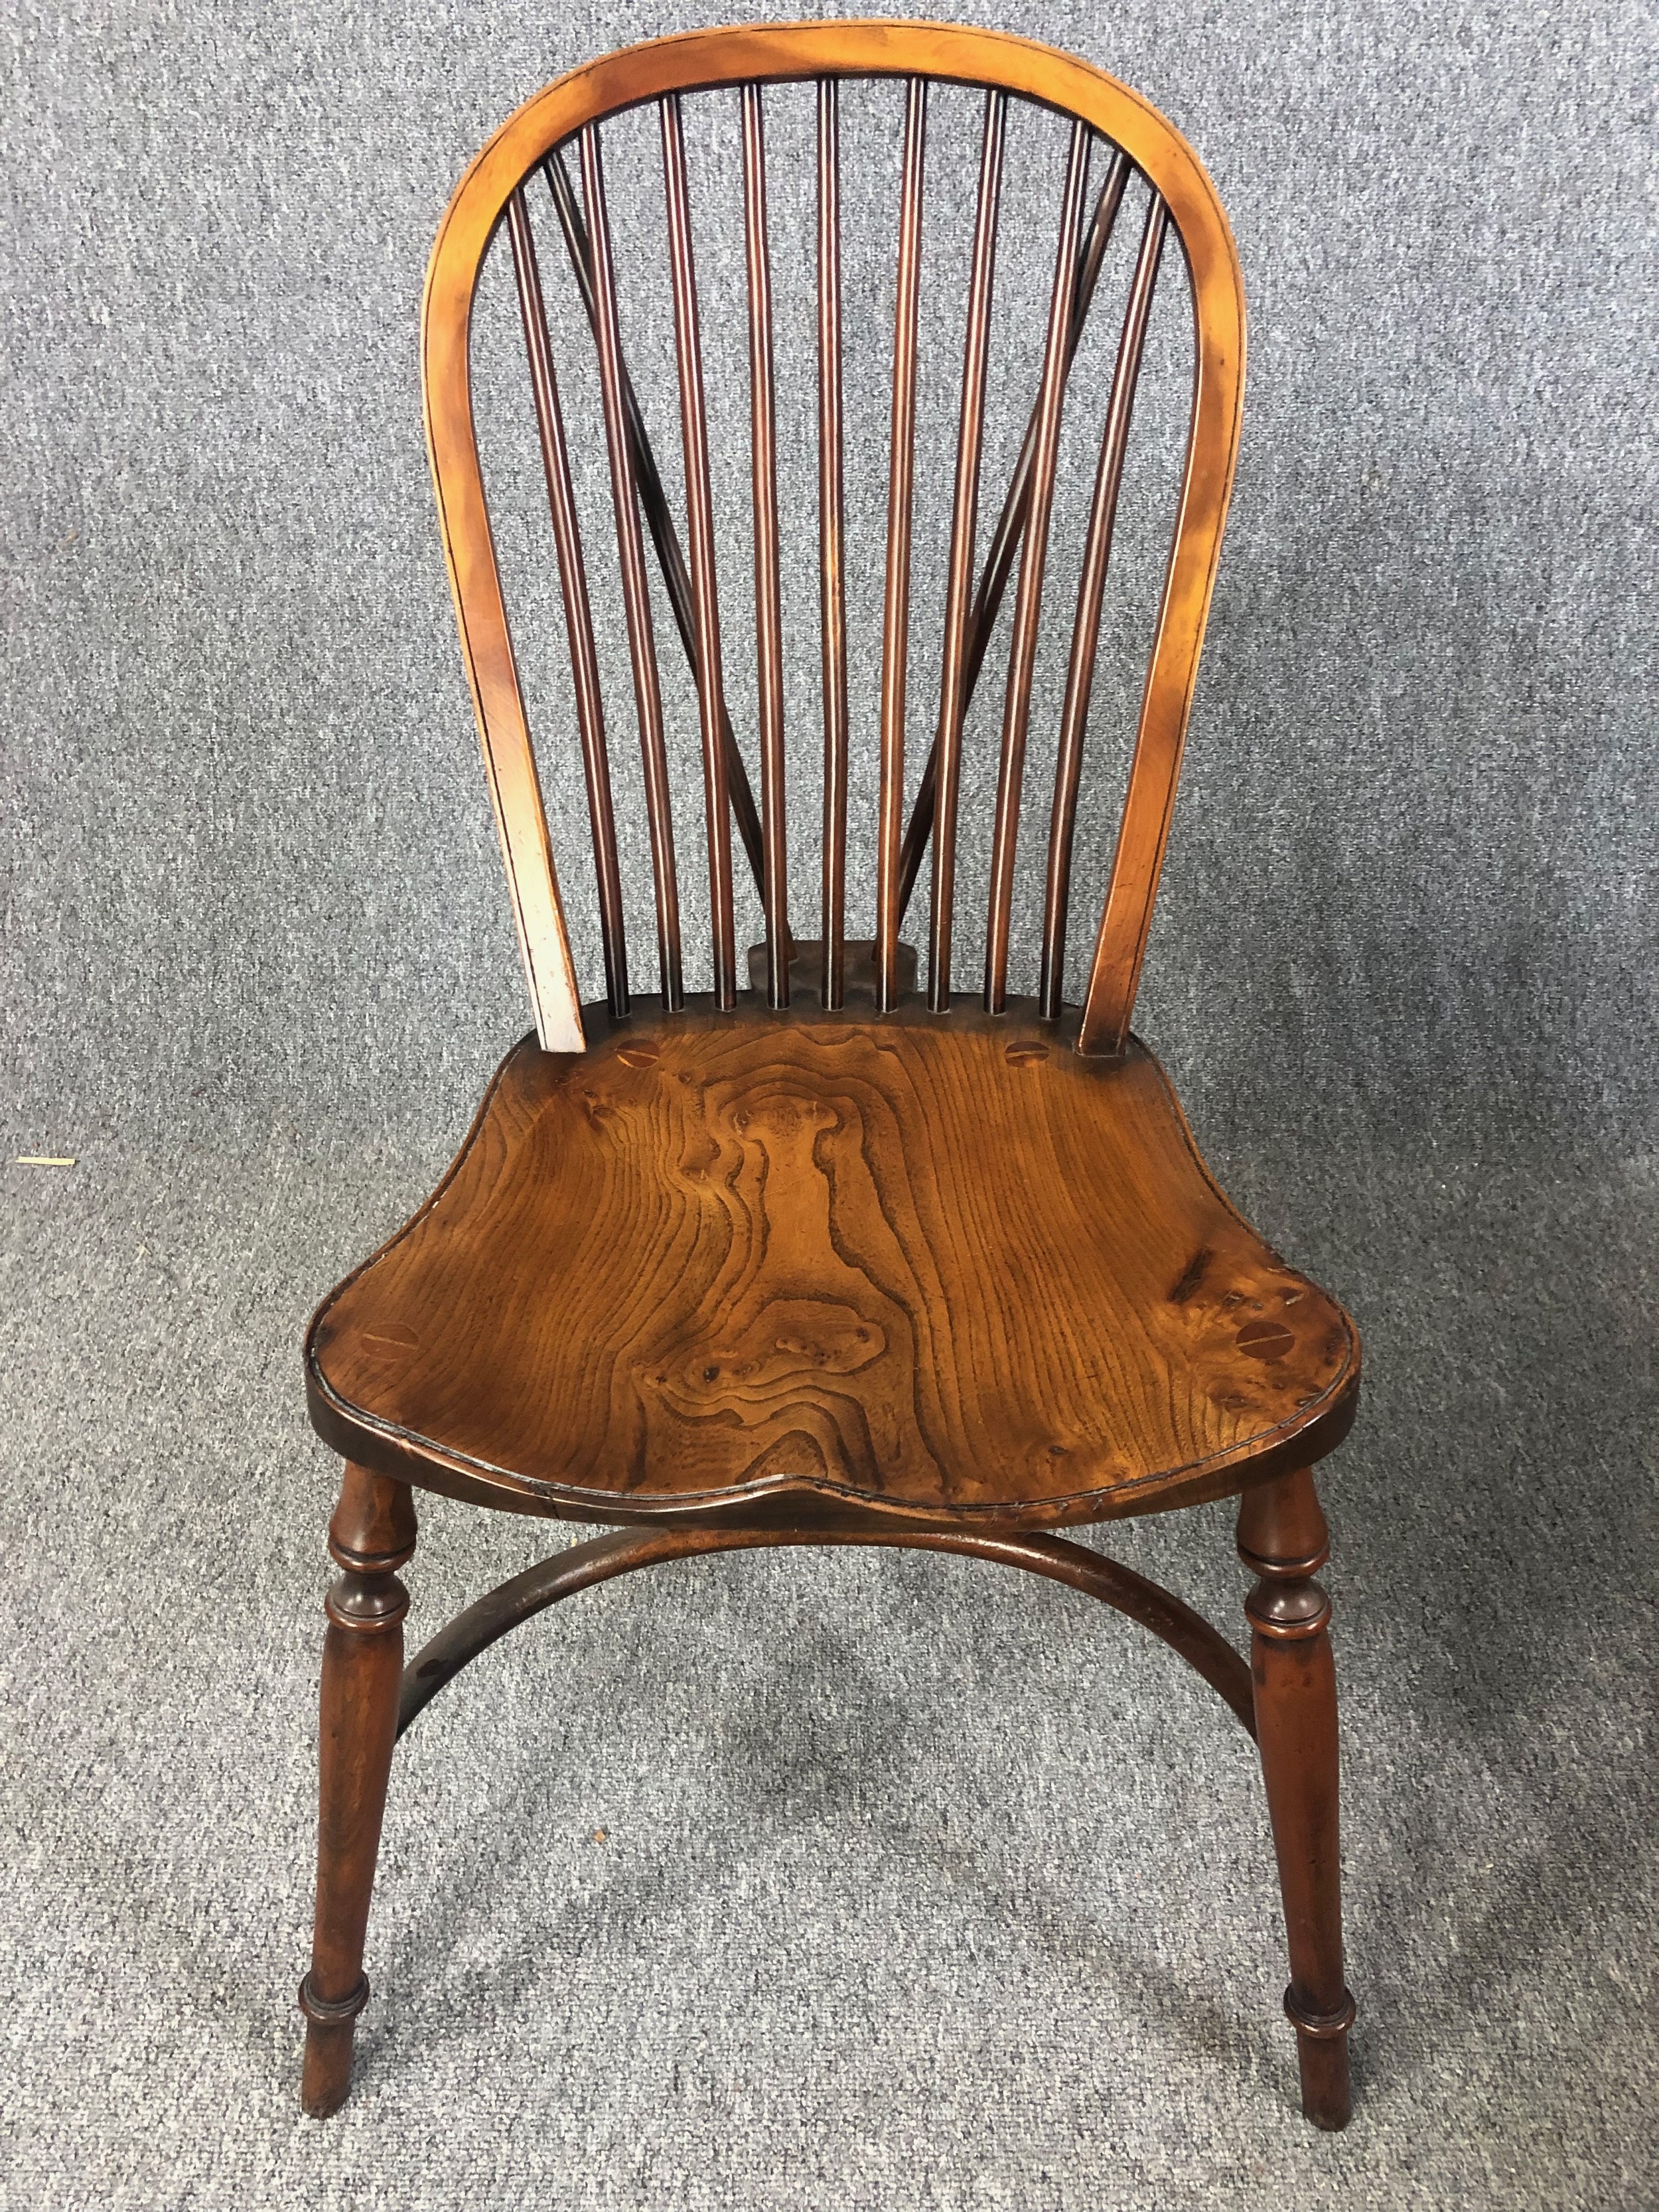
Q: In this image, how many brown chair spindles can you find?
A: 11